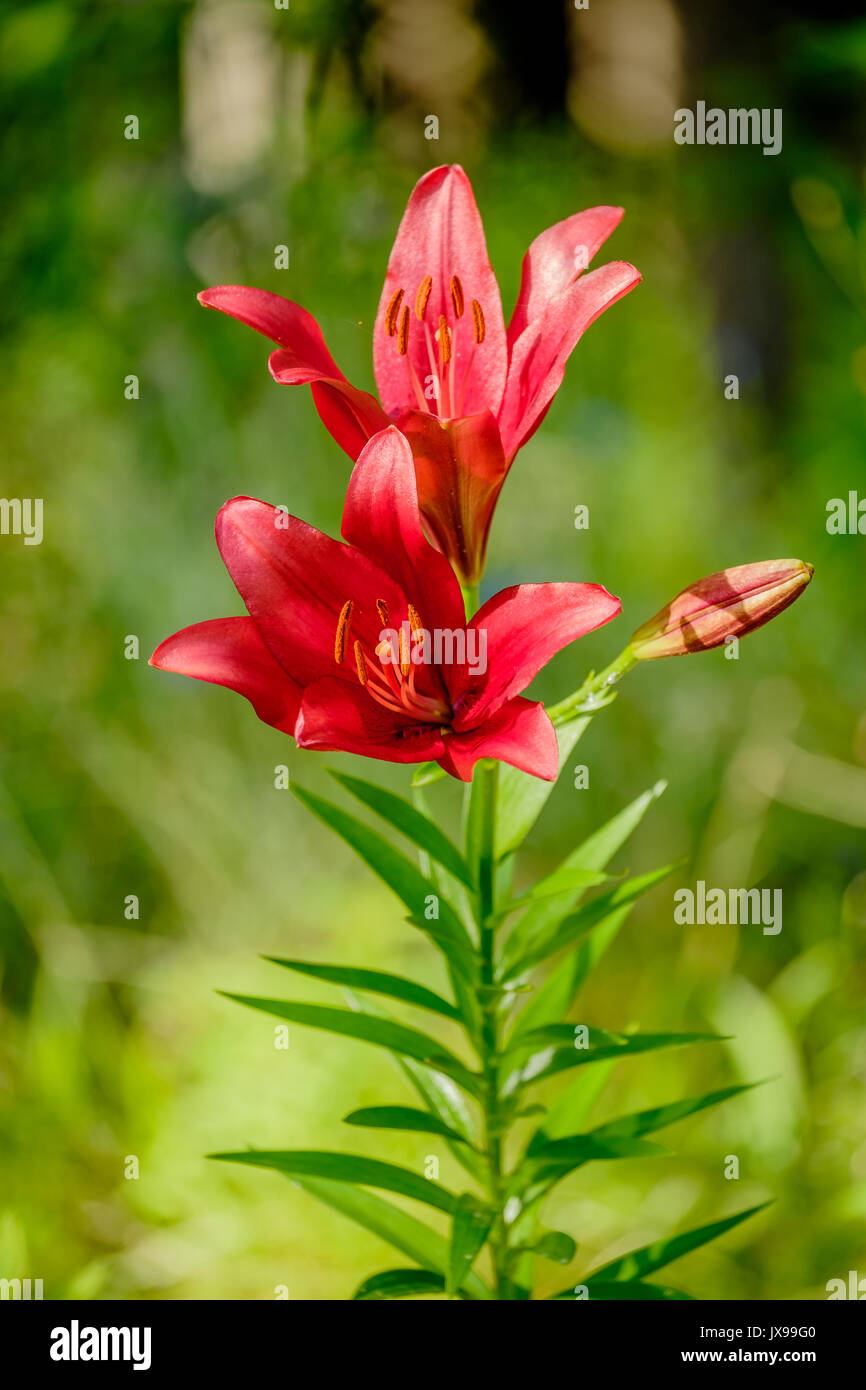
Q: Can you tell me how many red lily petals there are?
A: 12